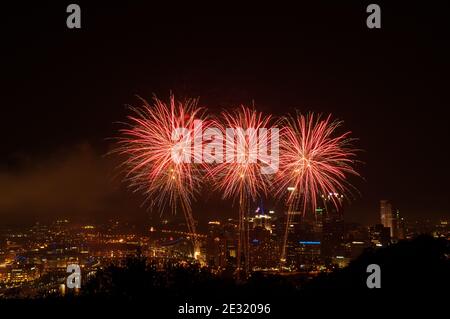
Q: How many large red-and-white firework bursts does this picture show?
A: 3